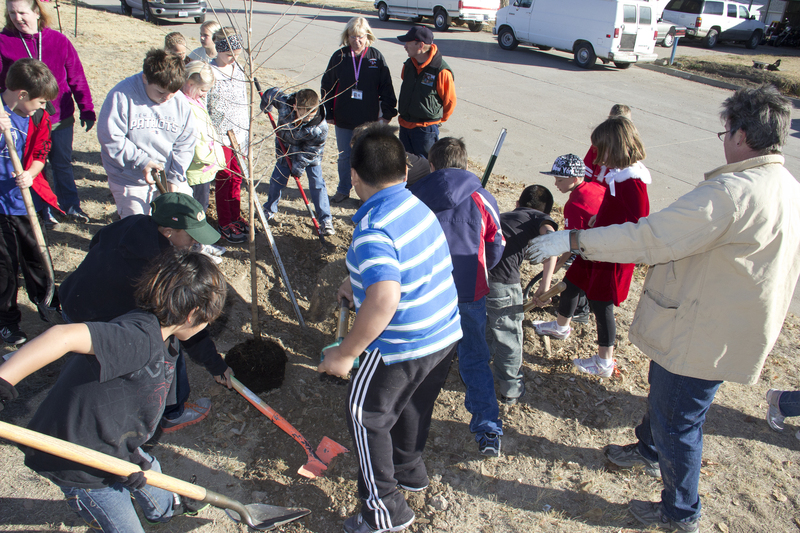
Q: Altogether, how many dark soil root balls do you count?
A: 1